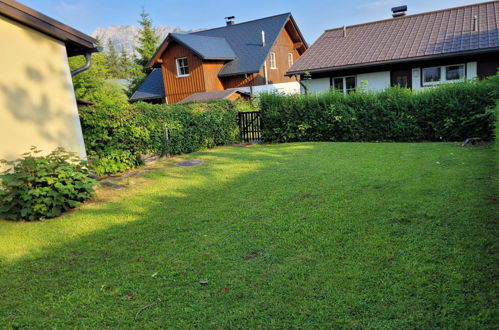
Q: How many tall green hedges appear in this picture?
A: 2